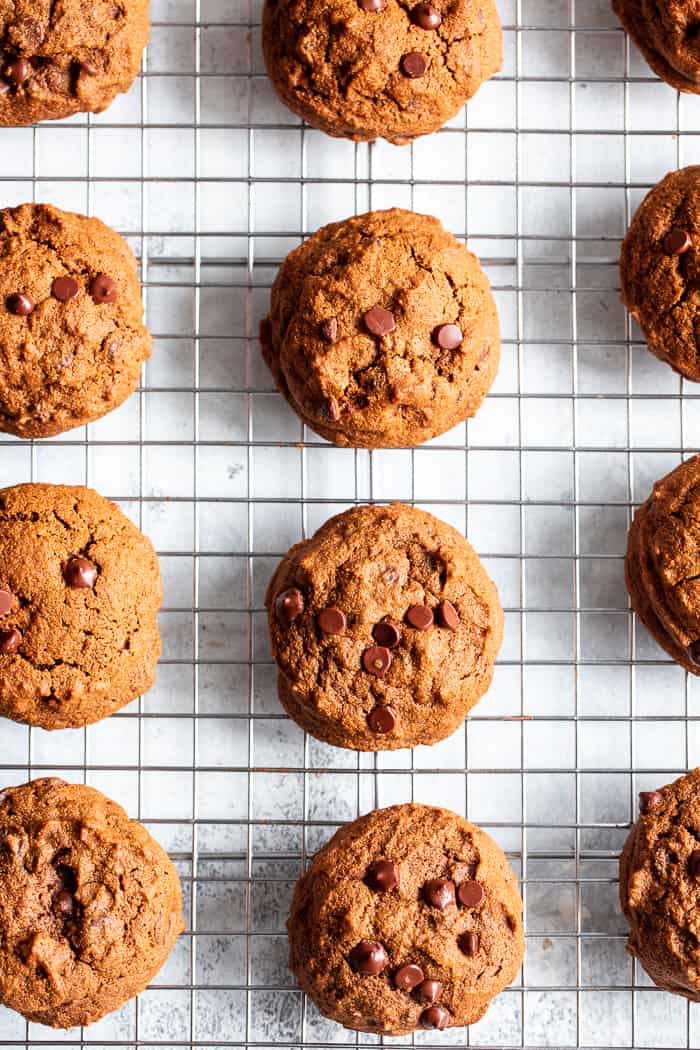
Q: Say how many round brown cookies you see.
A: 12